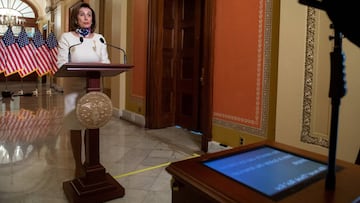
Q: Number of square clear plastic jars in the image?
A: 0